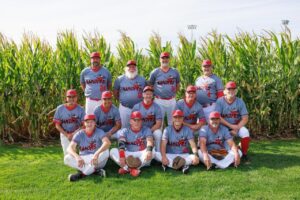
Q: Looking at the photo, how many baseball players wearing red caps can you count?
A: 13